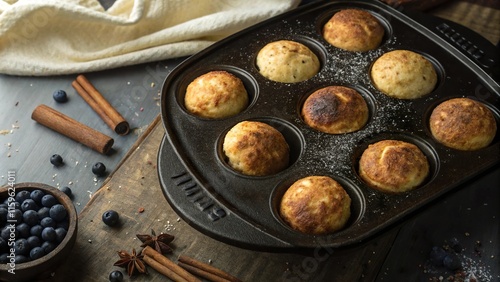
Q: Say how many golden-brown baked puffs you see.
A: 9